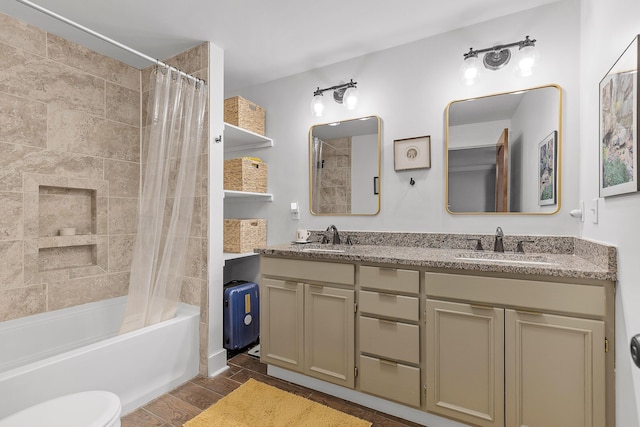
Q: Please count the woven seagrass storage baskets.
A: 3